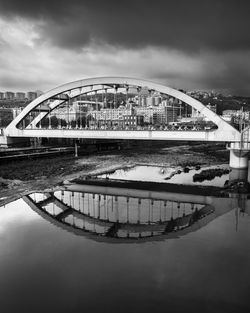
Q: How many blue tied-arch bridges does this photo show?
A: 0